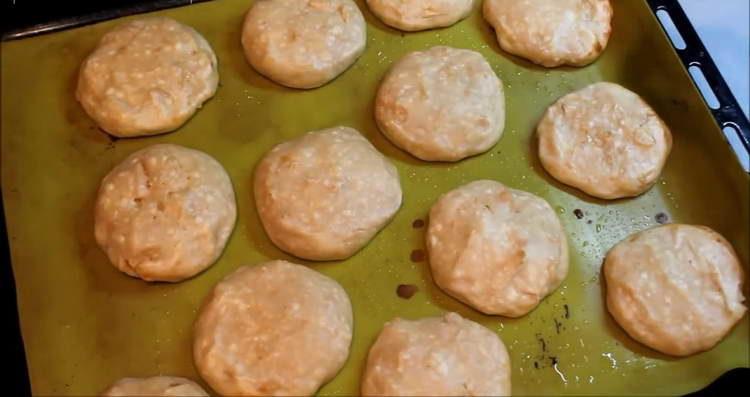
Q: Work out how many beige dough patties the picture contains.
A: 13